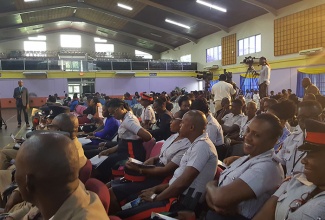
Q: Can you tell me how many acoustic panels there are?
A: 2